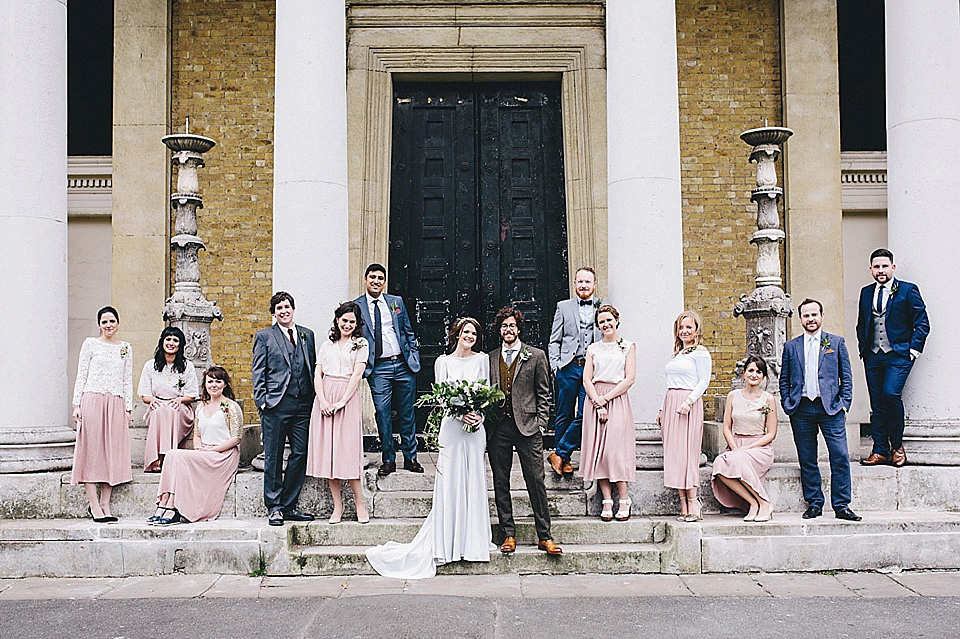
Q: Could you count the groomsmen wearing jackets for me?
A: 5